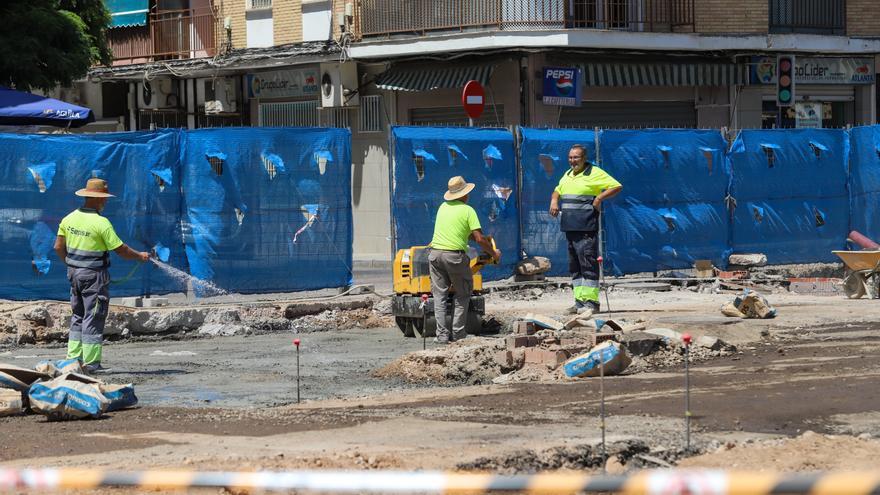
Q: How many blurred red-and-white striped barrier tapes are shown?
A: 1